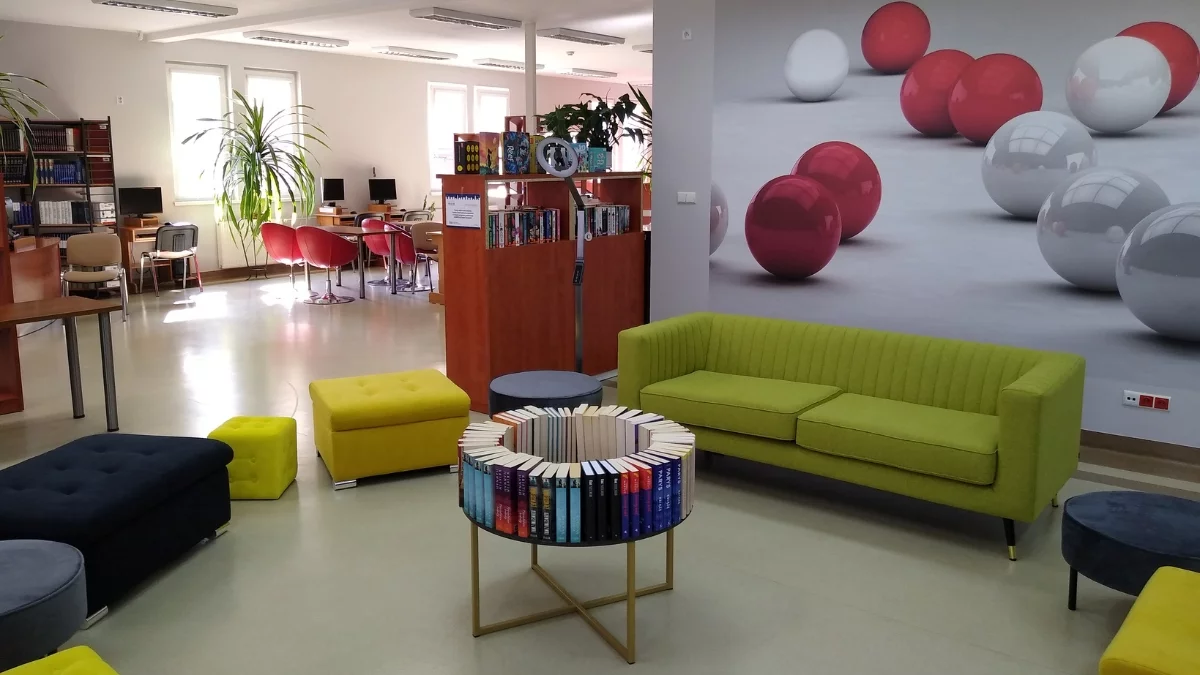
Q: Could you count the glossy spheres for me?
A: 12